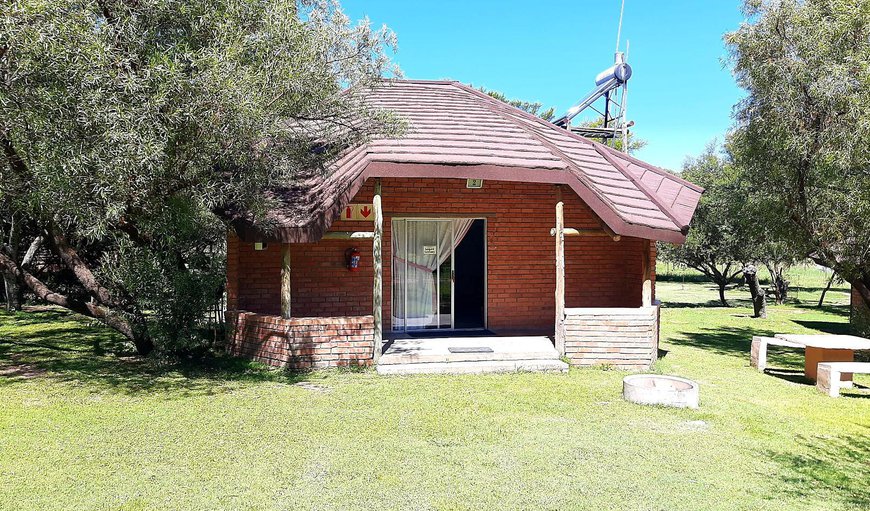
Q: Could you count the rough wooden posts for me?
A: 4